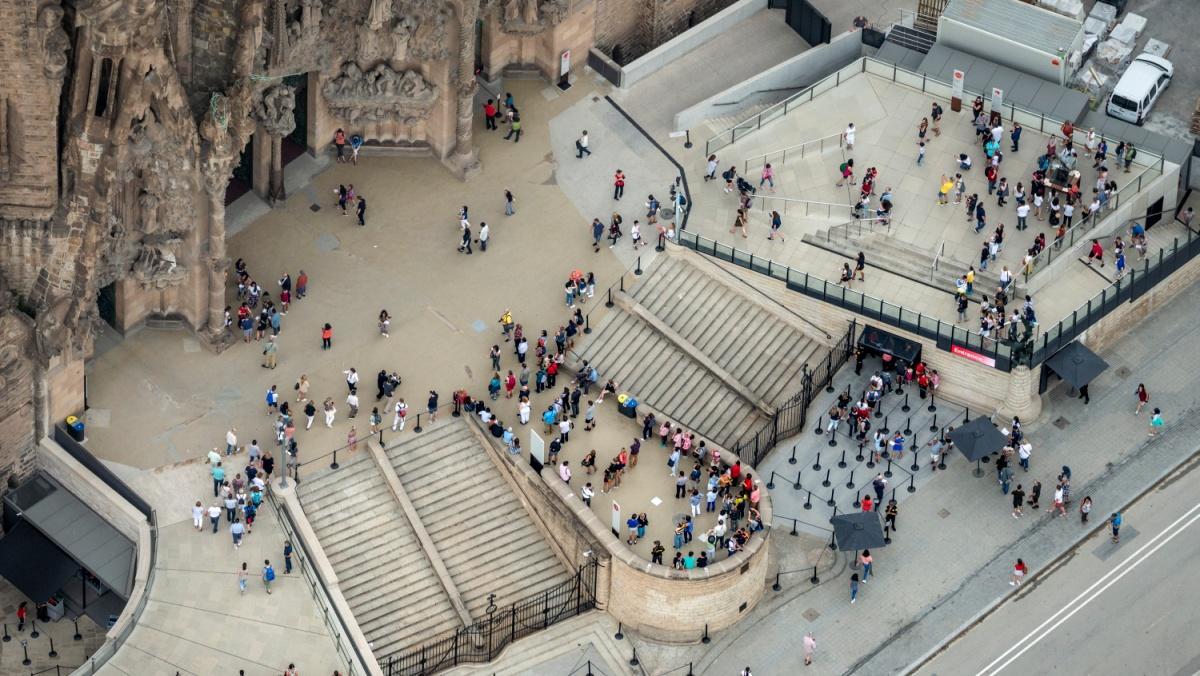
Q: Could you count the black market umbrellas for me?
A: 3